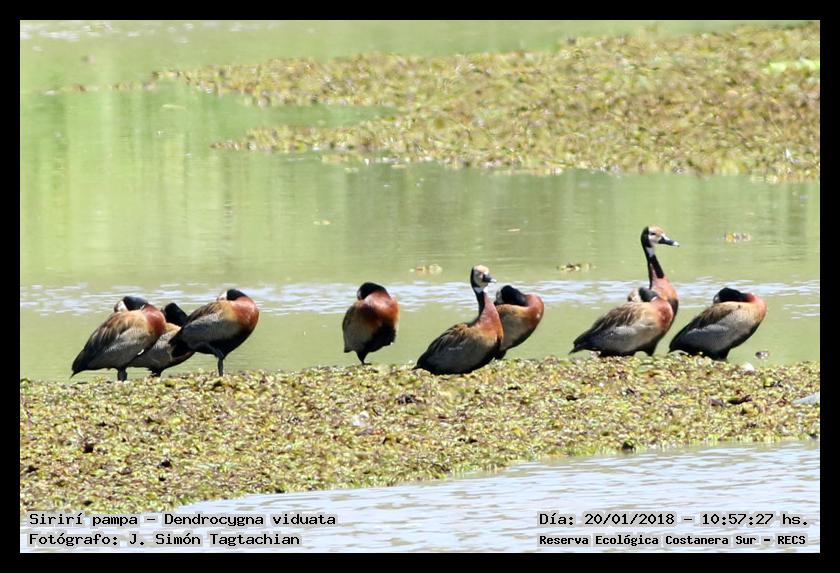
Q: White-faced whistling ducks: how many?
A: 9